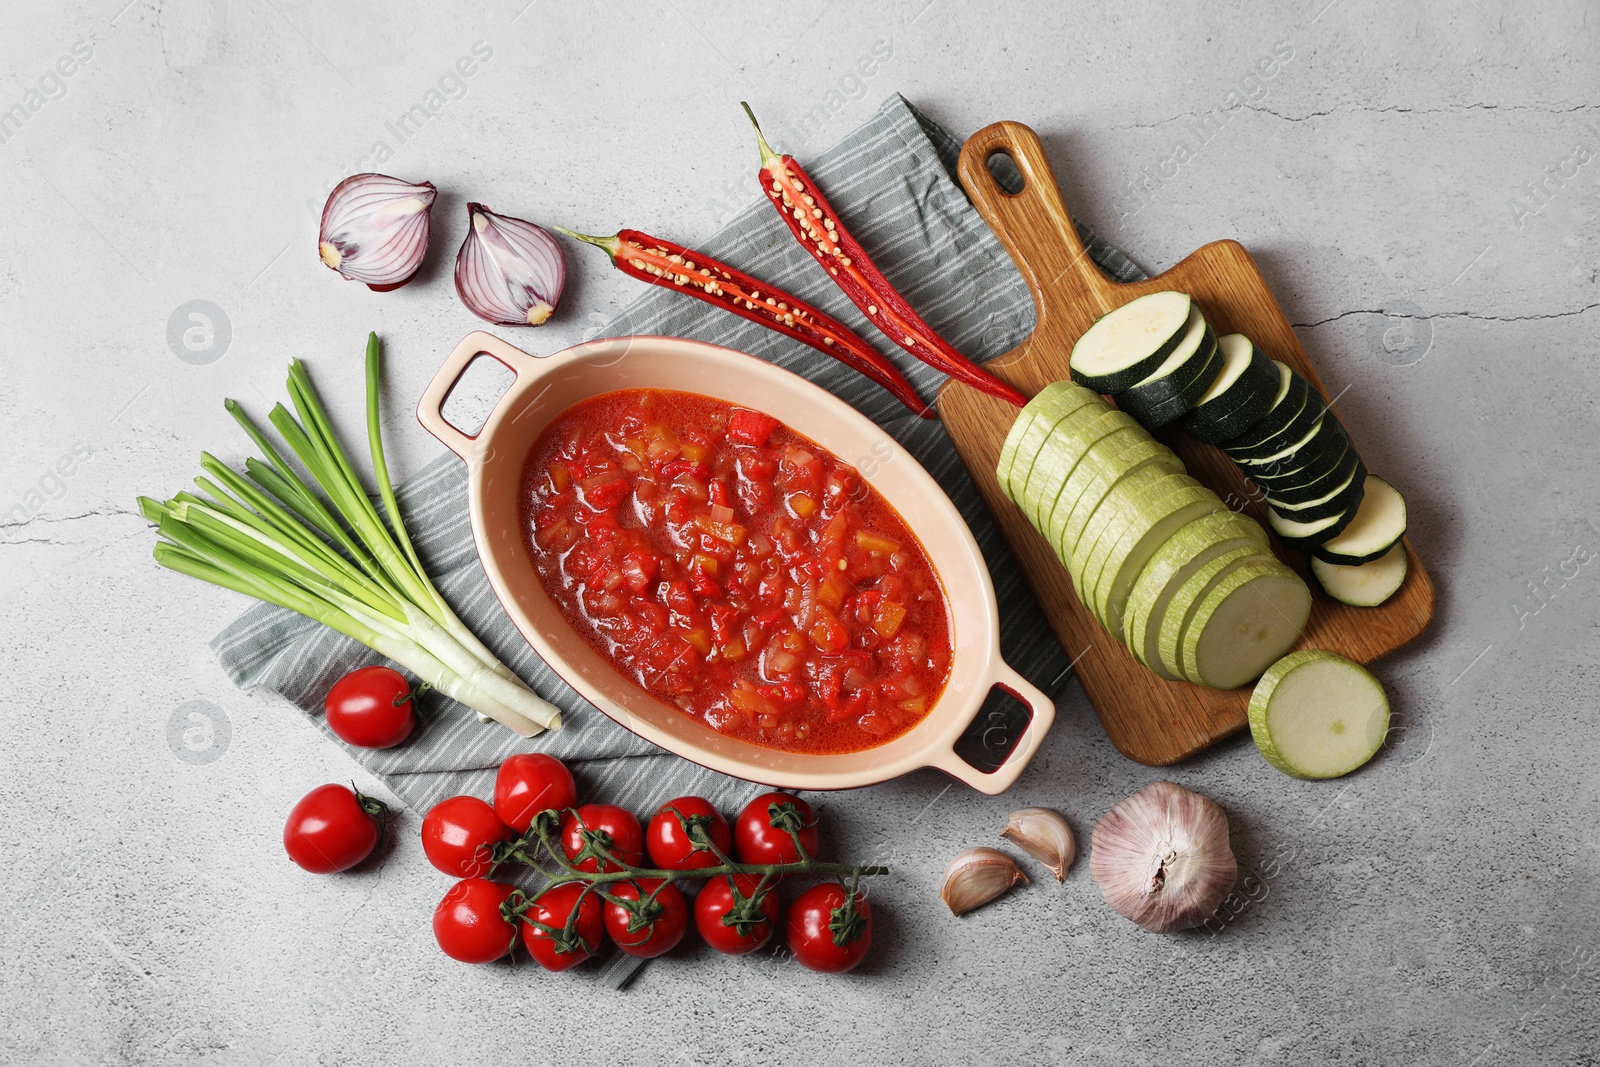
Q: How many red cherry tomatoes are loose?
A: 2